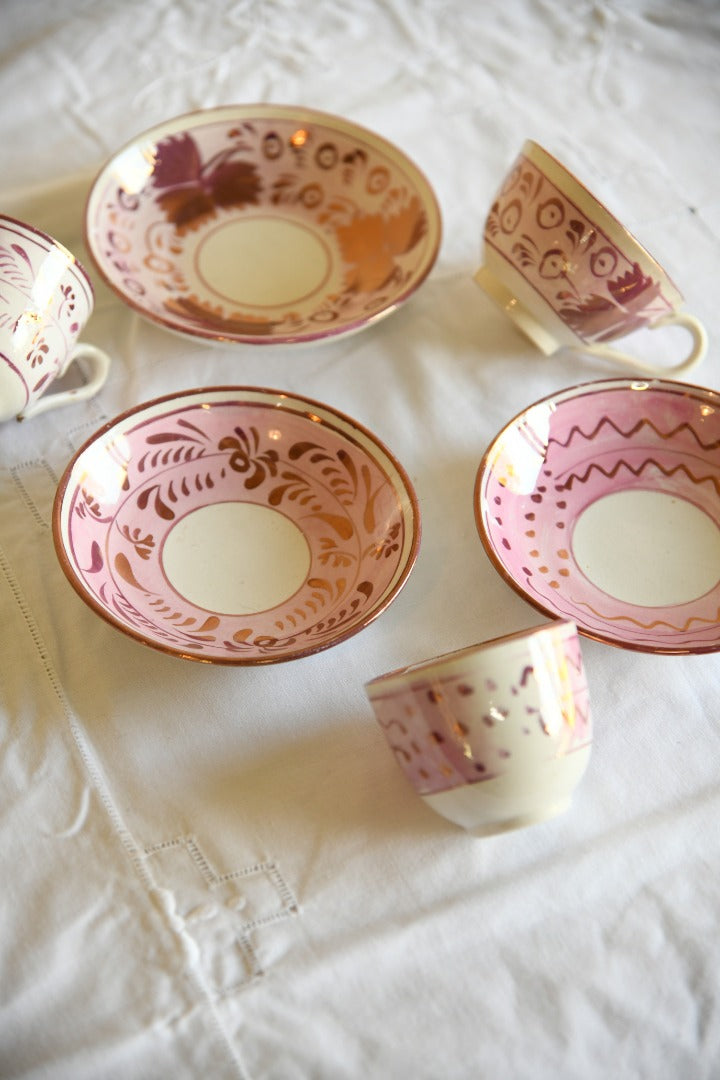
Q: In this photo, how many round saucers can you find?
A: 3